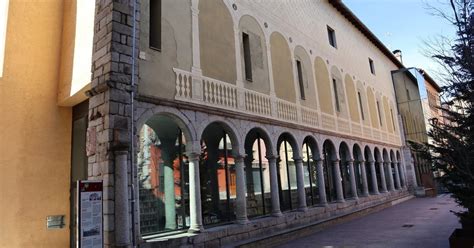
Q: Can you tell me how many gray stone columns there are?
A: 14